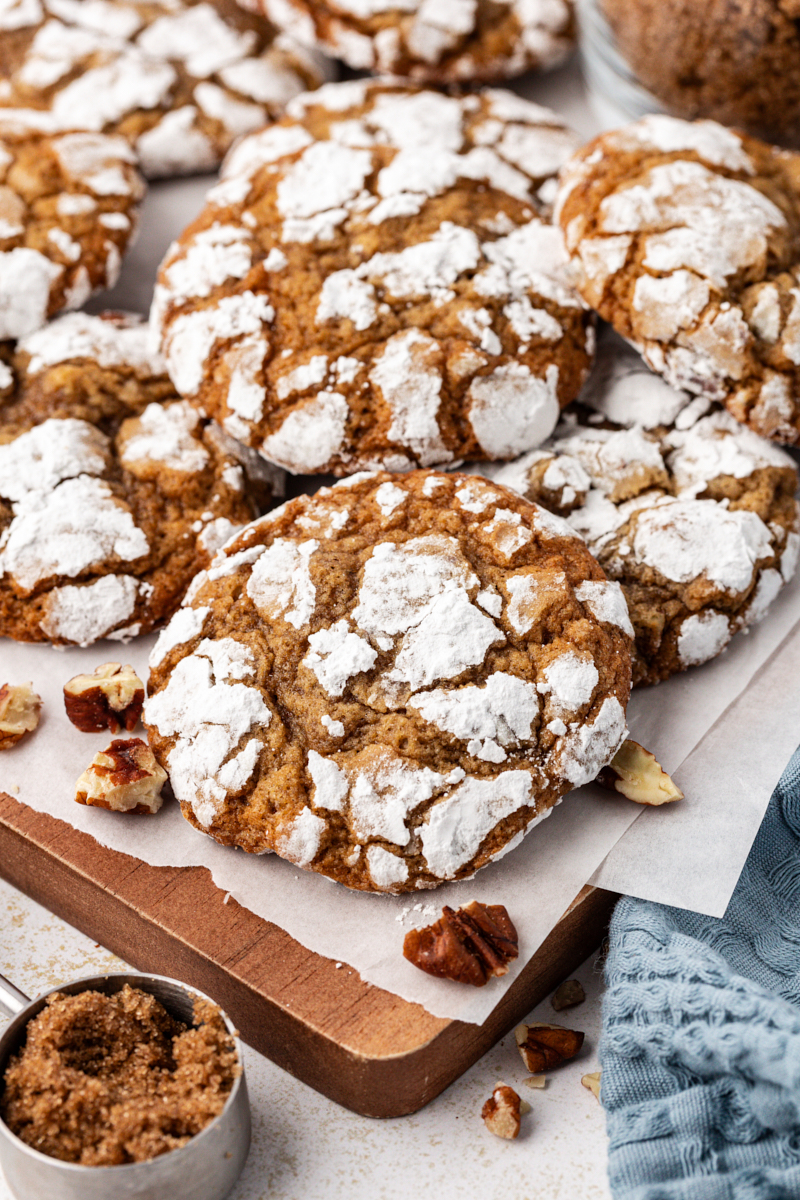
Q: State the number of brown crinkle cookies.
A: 9